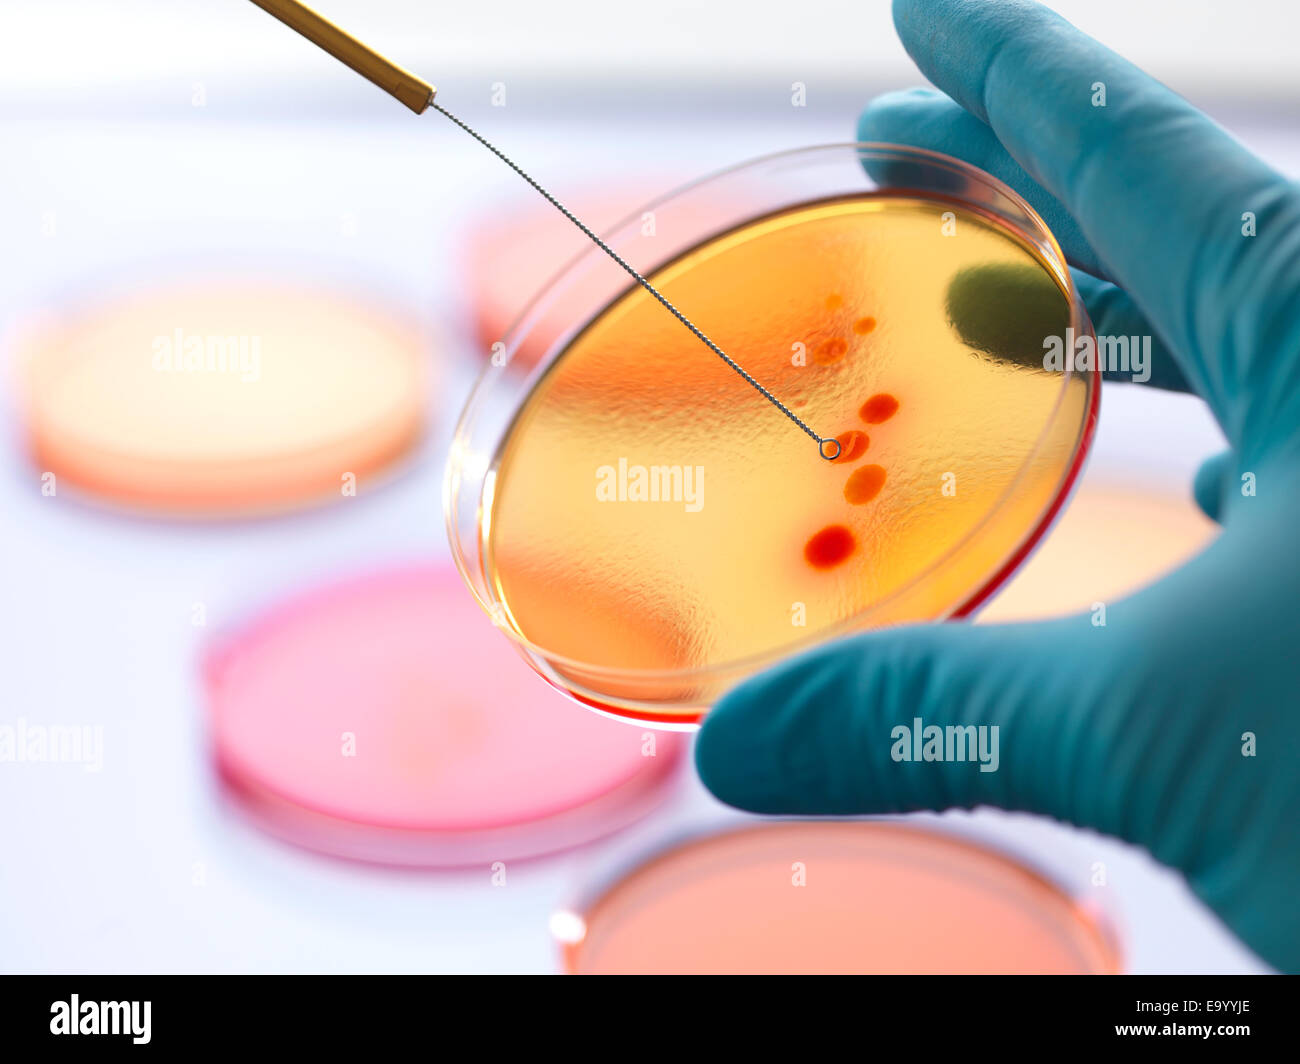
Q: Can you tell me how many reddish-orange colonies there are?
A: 7